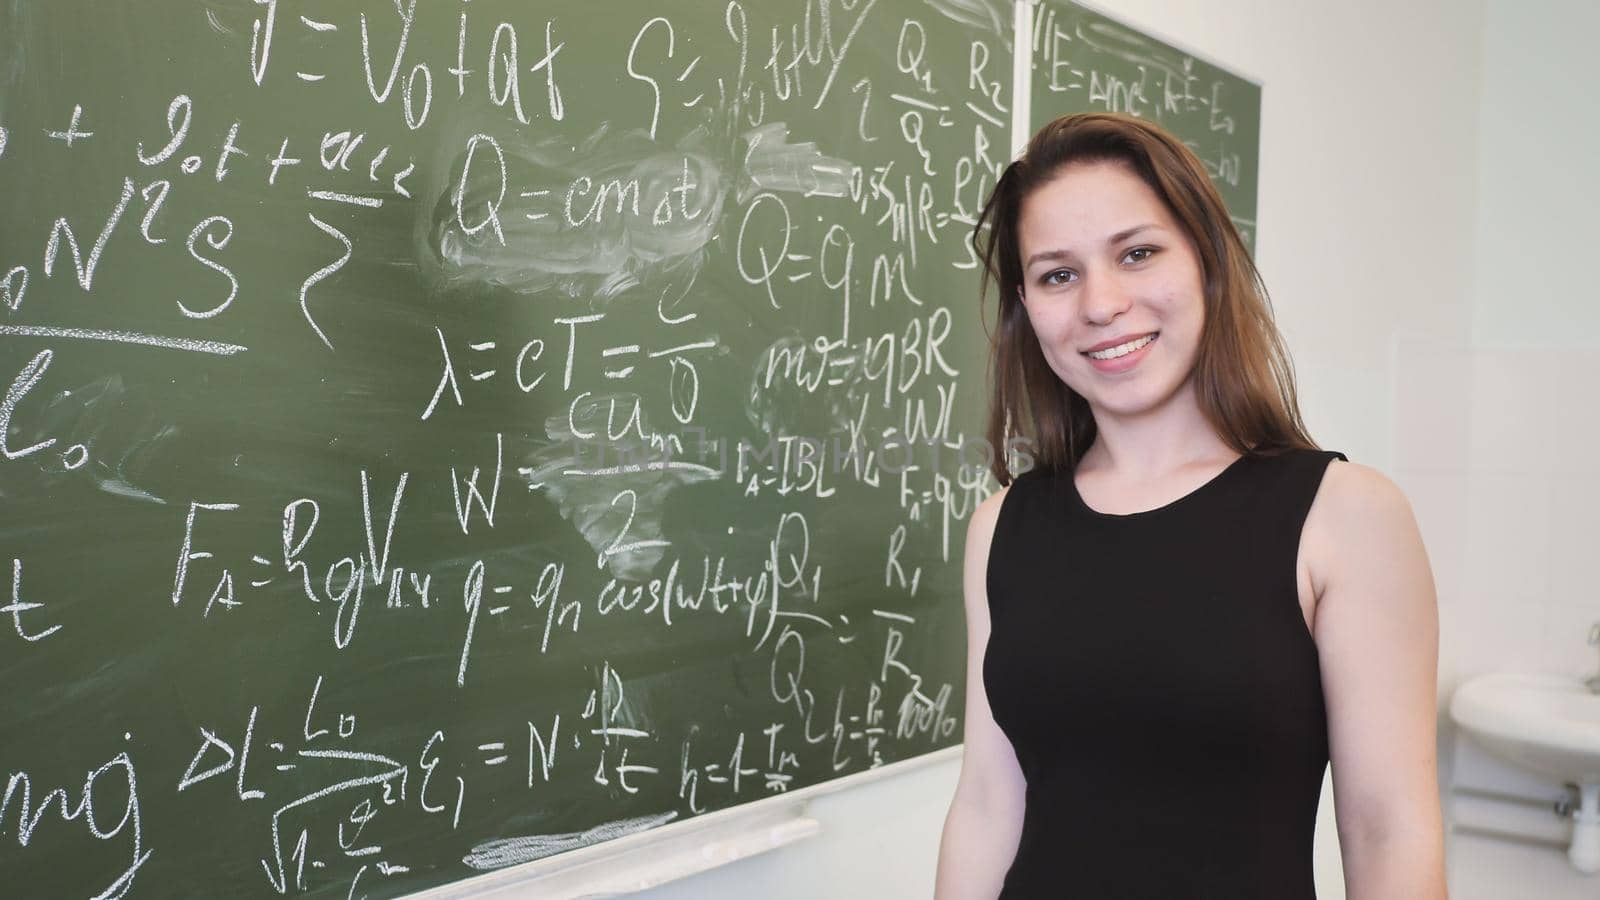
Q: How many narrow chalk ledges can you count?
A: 1